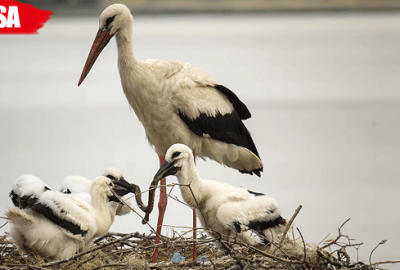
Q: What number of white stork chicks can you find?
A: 3